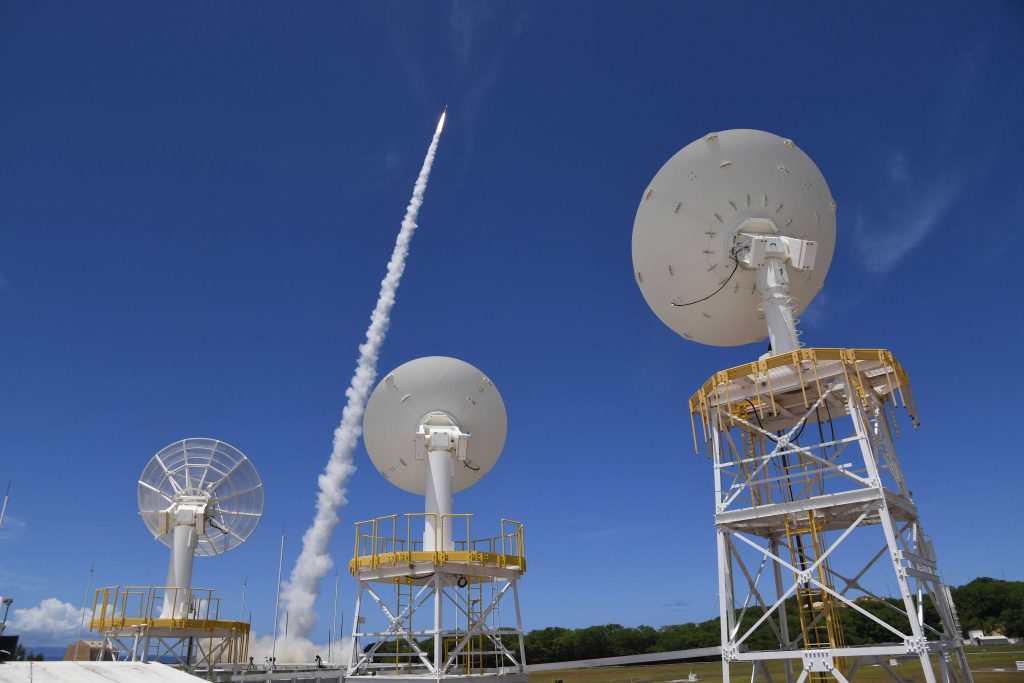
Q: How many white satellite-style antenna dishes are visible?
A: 3